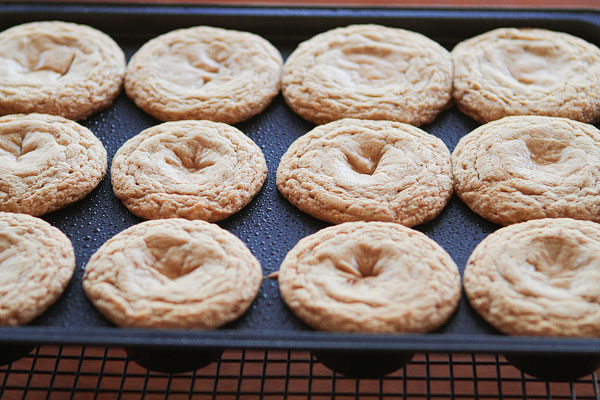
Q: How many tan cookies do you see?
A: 12